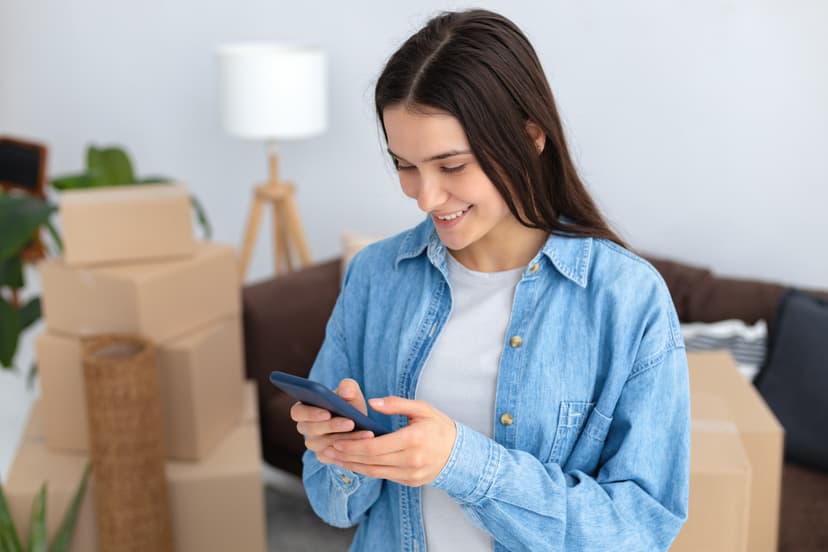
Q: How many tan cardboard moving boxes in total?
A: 6